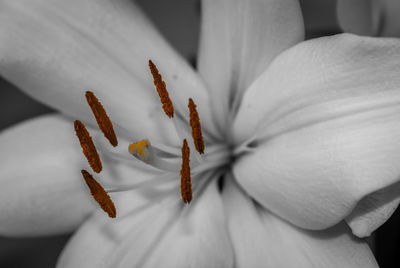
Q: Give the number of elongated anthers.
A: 6